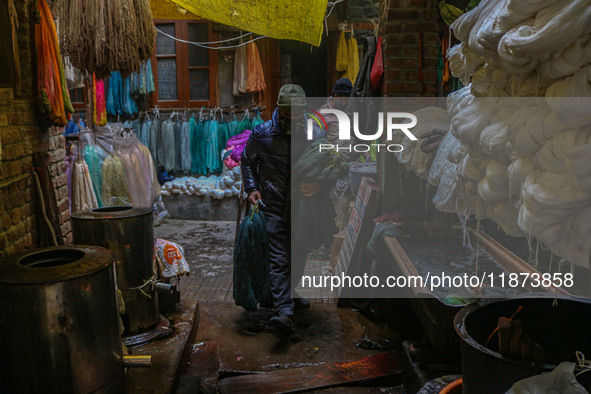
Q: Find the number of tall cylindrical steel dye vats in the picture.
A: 2